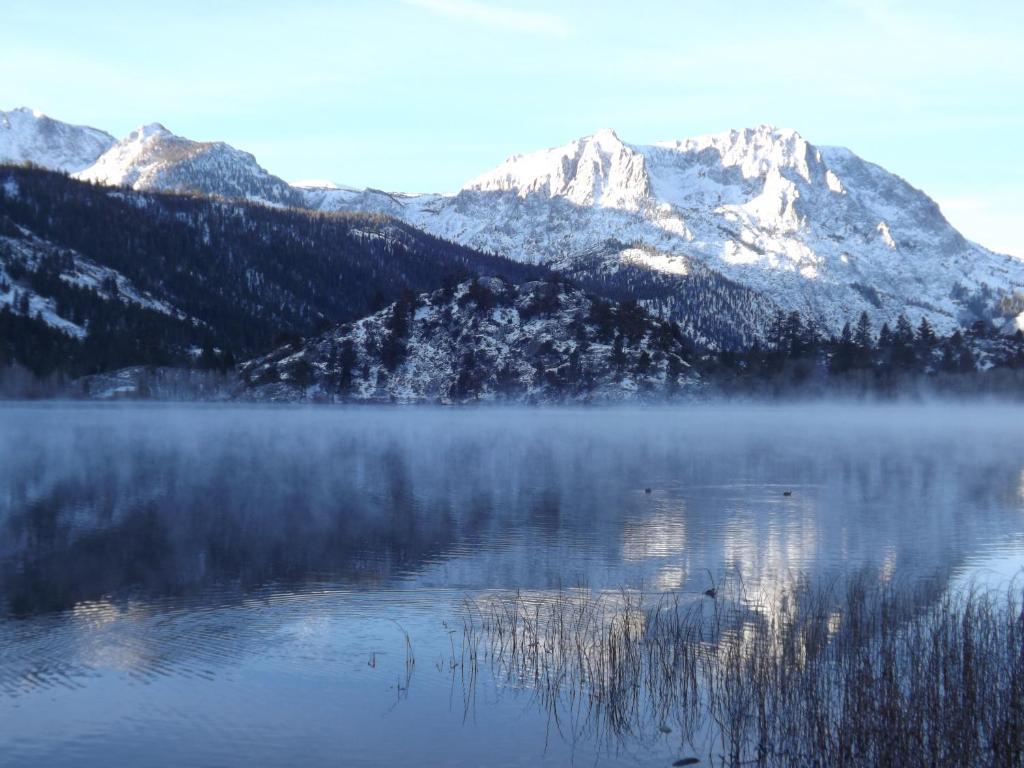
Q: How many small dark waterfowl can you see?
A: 3